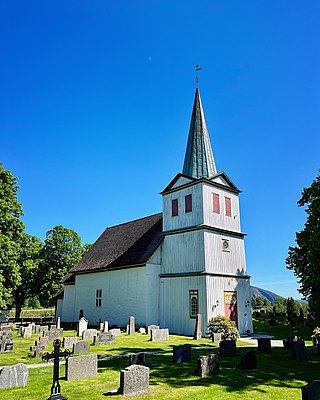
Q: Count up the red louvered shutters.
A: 4